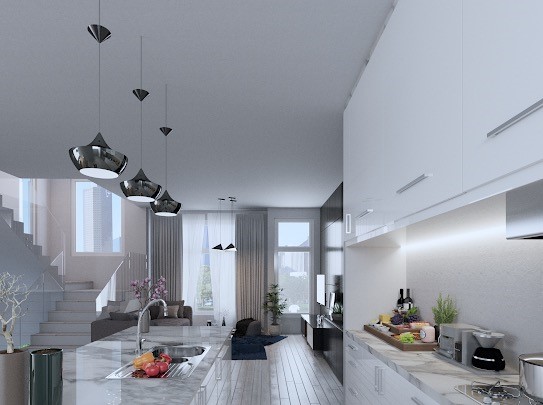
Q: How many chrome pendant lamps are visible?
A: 3